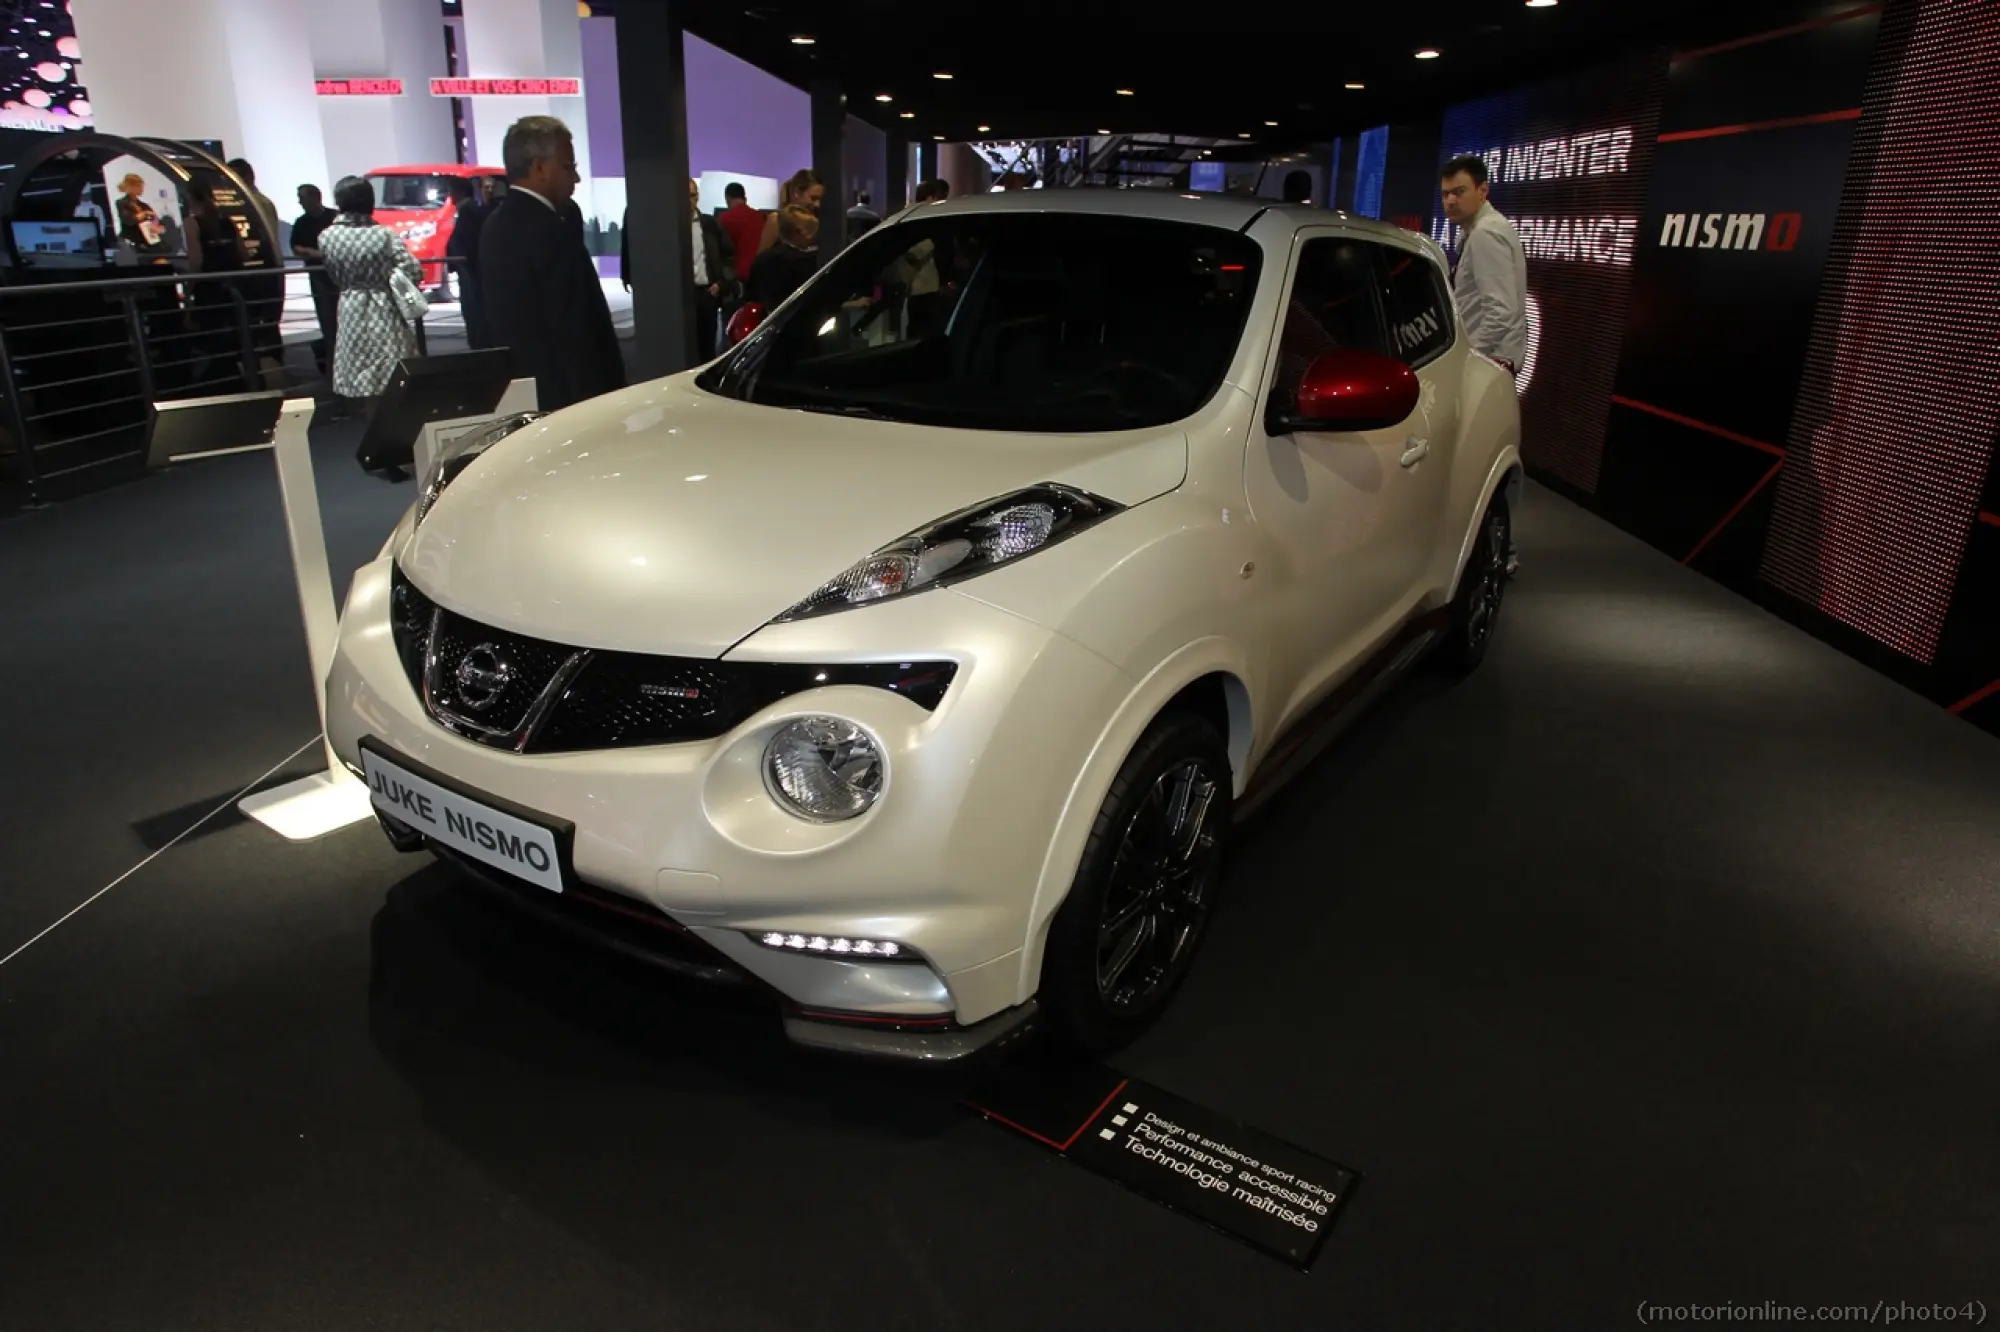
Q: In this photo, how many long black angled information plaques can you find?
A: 1